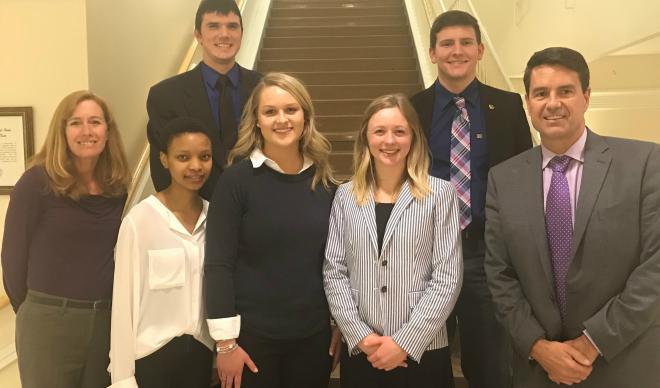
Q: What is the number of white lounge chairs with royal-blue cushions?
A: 0